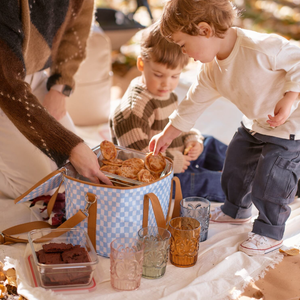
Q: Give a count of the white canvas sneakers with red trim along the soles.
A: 2